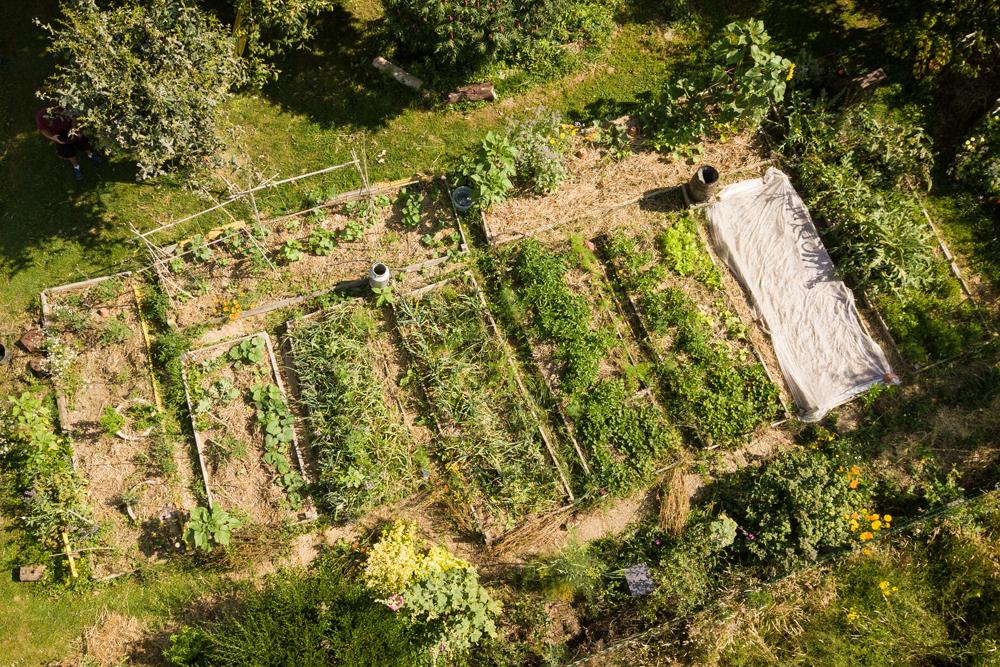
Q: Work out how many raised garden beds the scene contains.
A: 10